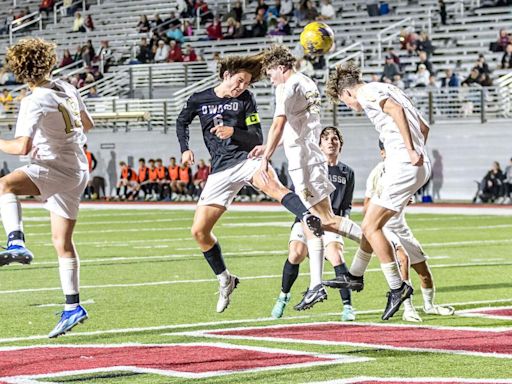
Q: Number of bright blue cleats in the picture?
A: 2